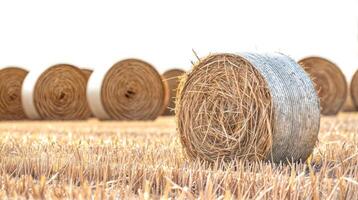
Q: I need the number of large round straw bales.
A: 8